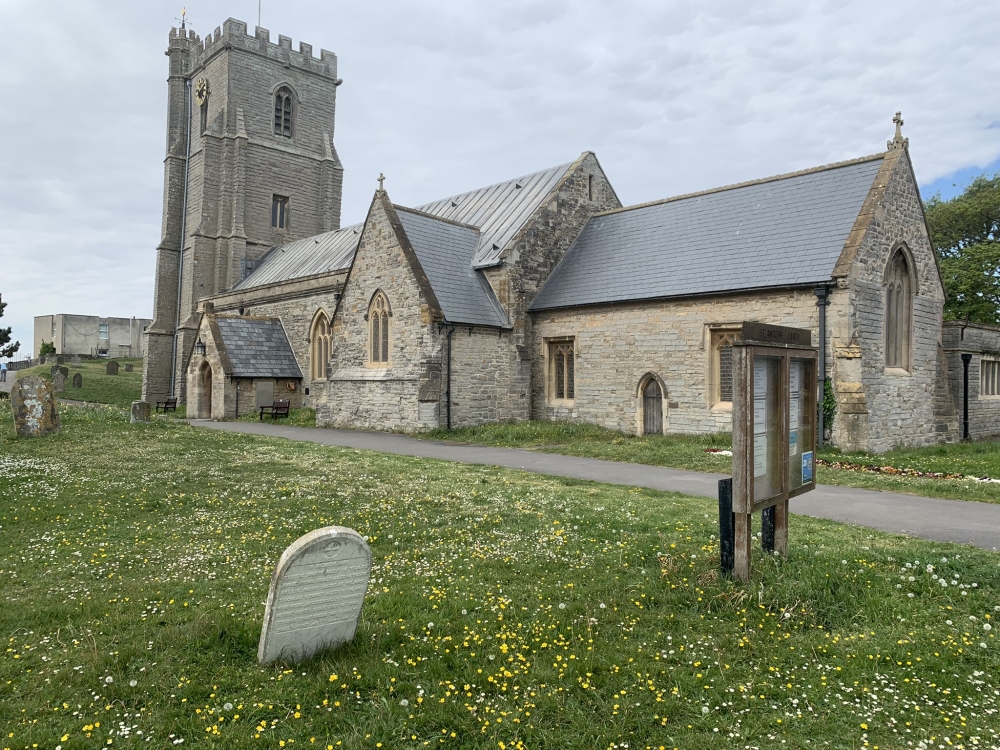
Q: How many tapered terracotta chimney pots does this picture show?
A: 0